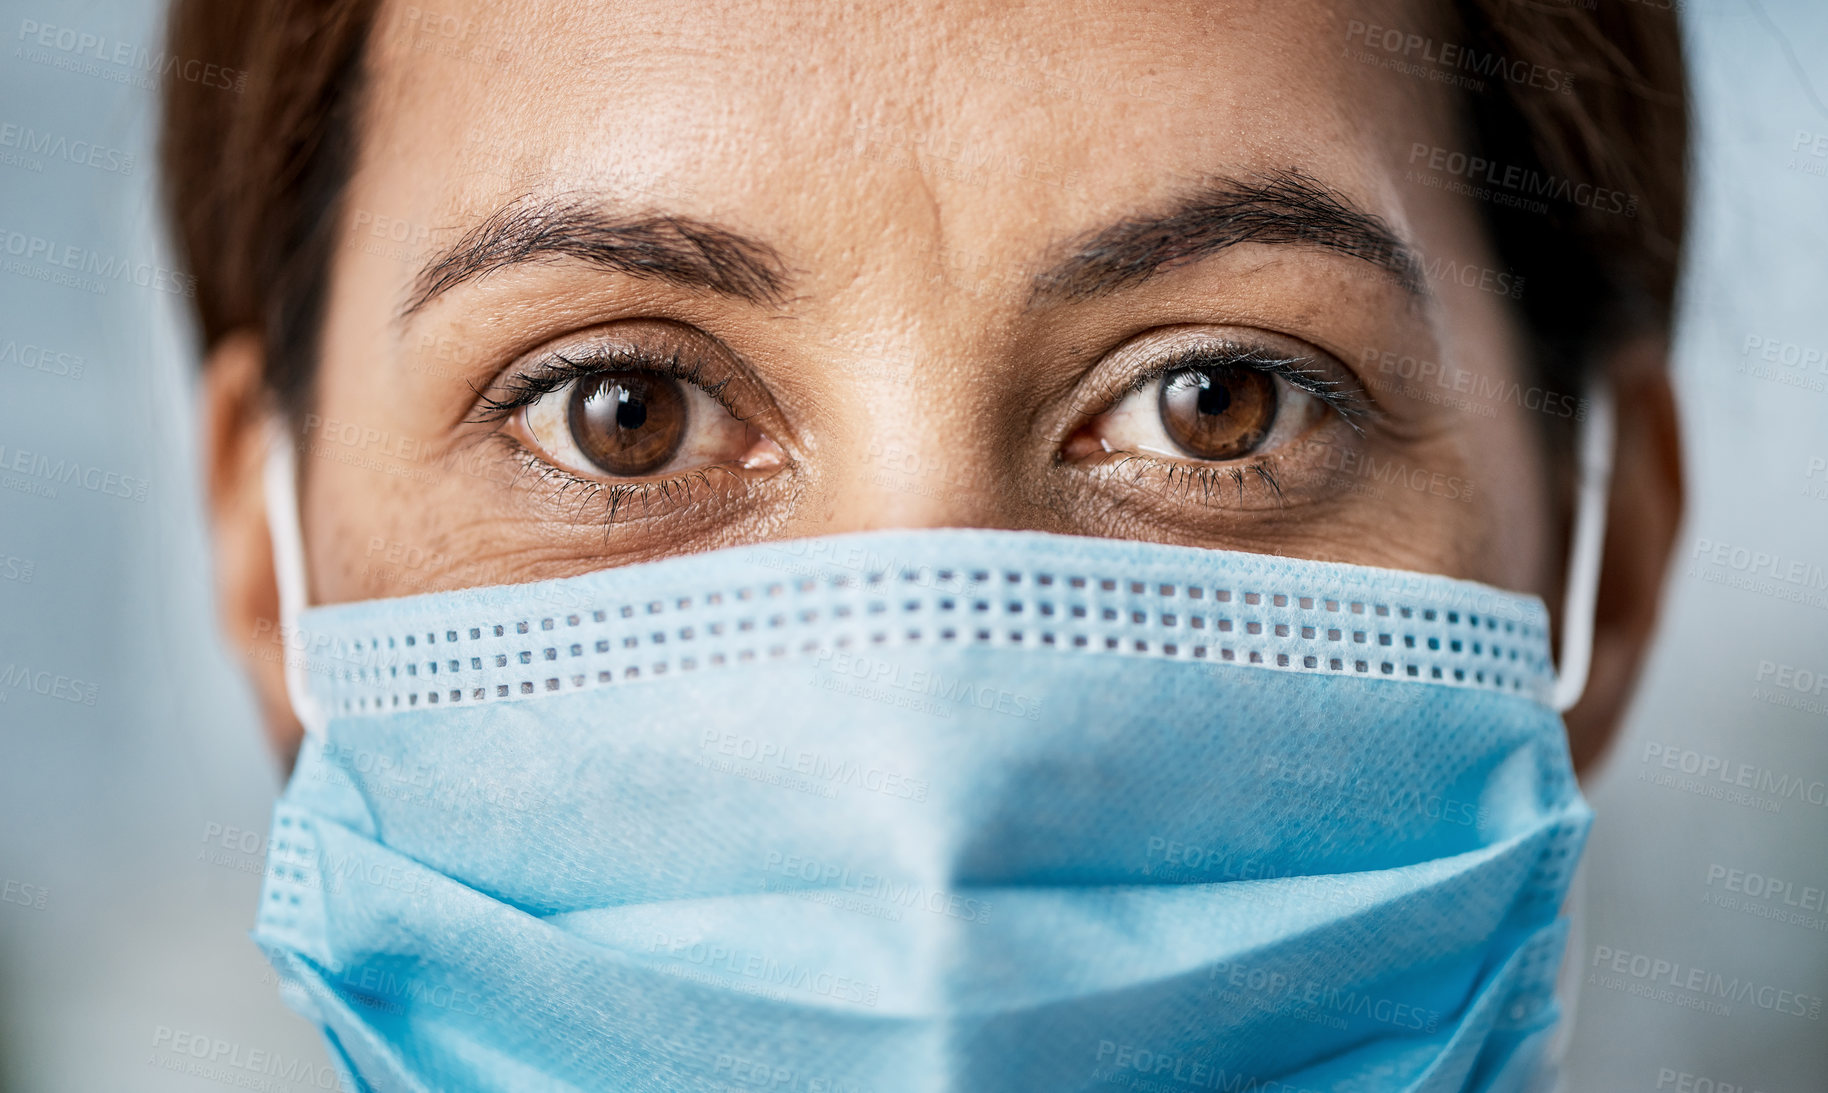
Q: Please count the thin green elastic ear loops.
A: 0